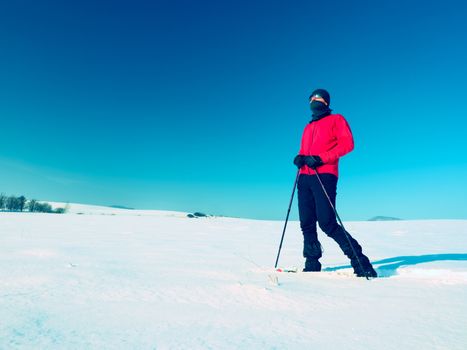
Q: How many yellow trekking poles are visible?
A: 0